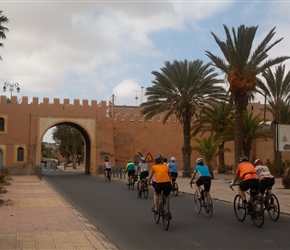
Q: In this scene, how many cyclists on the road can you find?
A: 9